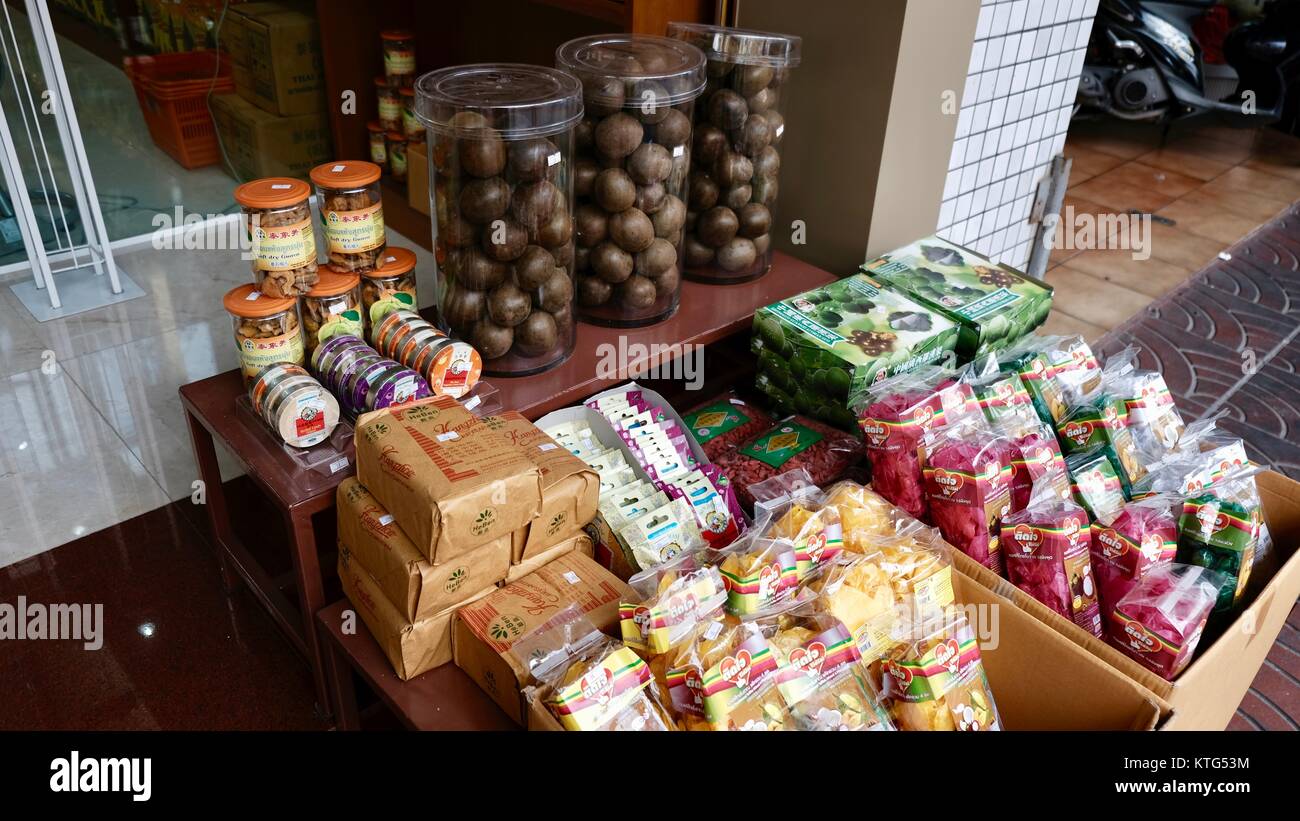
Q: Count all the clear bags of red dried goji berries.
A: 2